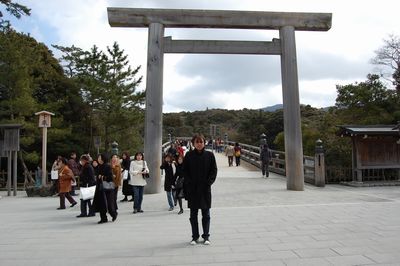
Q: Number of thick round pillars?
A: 2